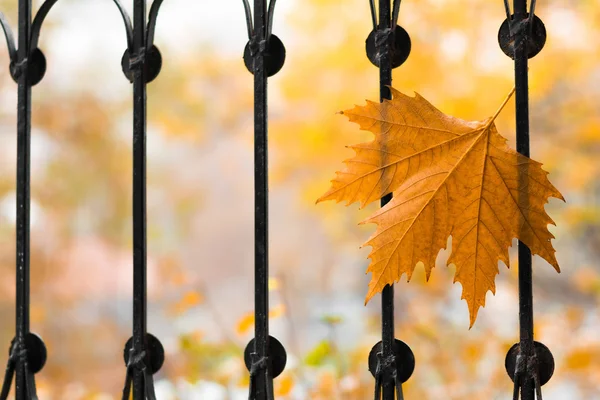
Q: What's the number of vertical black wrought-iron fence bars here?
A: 5